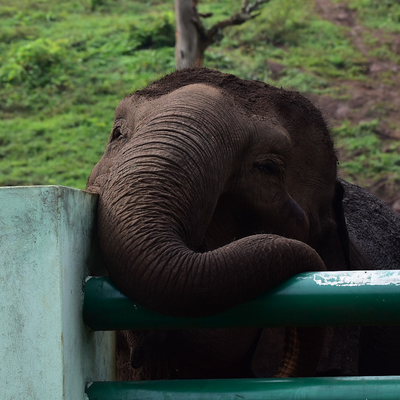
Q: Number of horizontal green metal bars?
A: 2